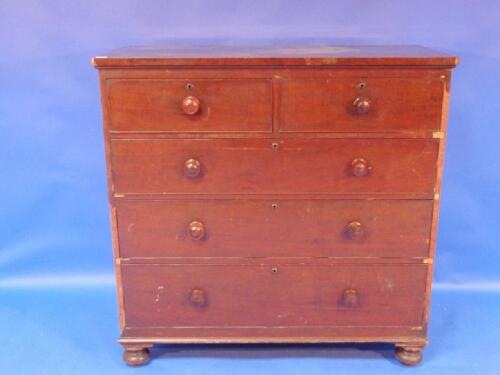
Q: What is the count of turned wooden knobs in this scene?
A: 8